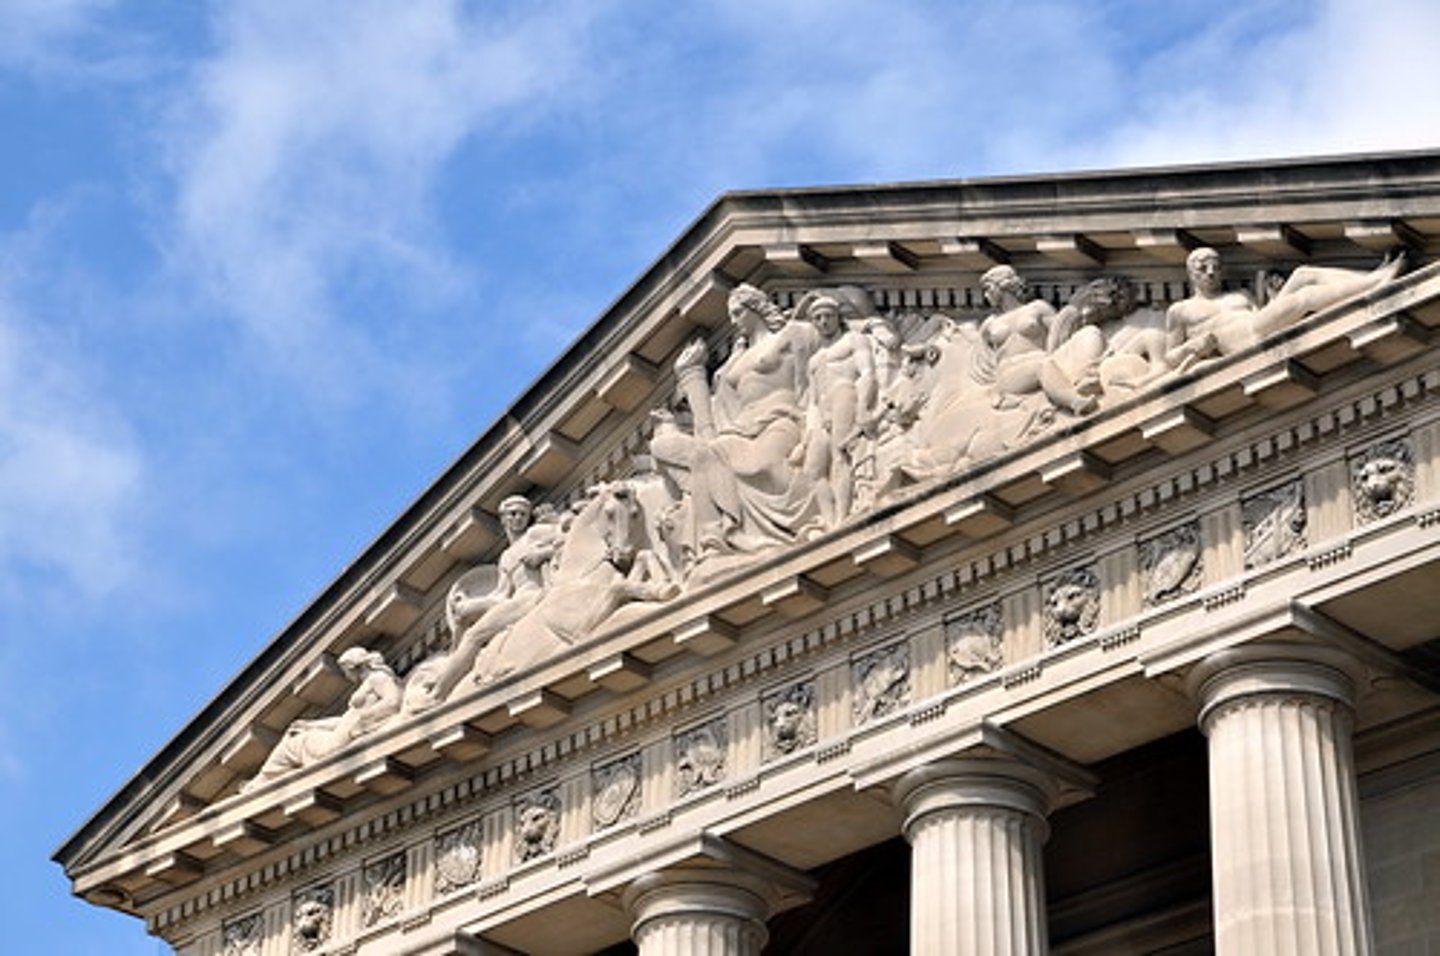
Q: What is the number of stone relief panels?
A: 14